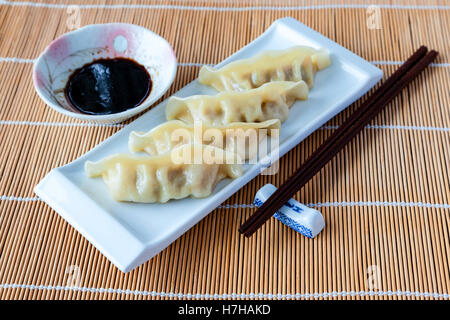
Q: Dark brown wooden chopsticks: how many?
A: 2